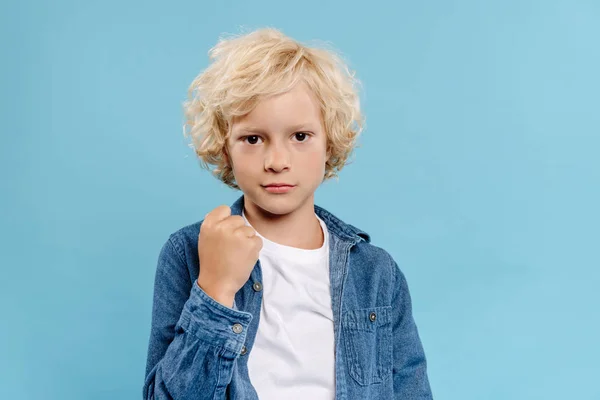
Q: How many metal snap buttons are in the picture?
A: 4